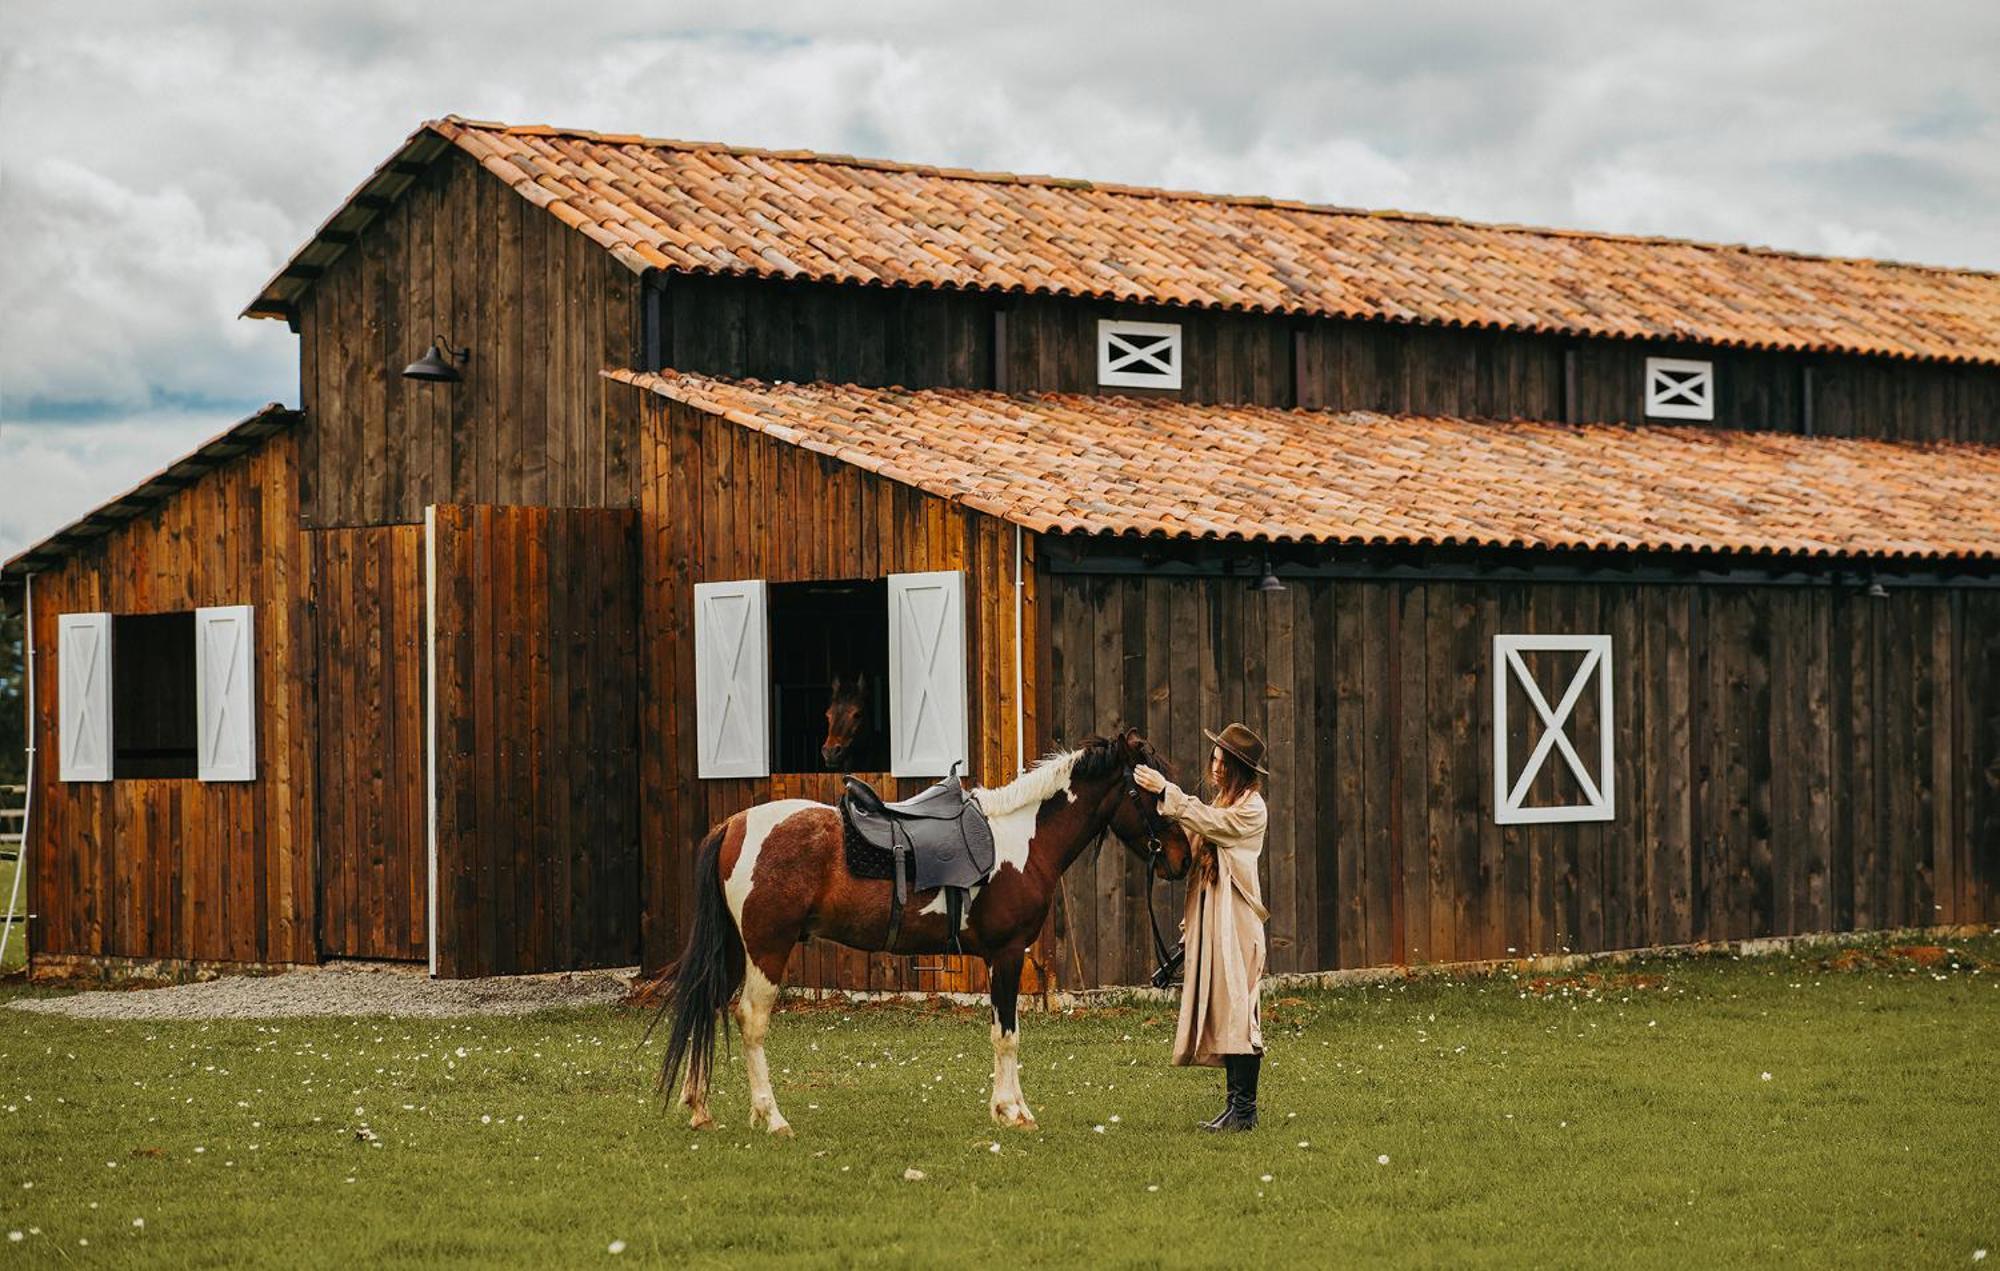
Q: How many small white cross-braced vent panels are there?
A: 2